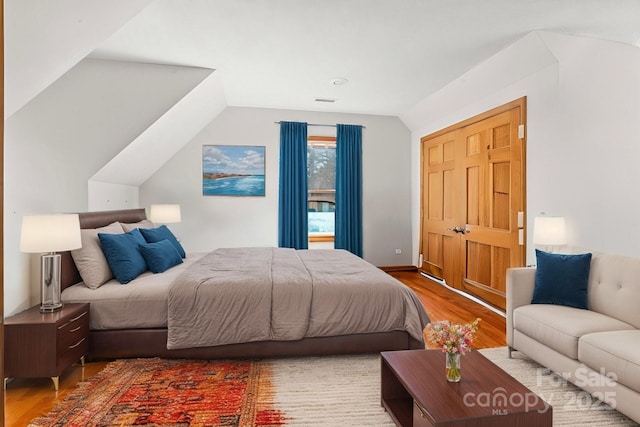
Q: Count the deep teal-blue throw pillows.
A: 4